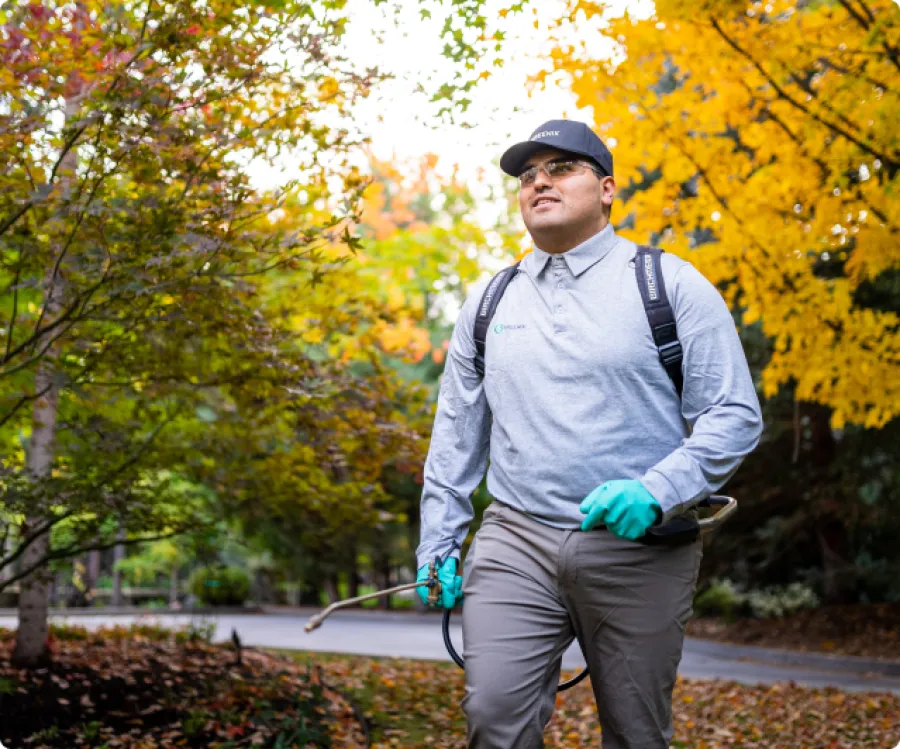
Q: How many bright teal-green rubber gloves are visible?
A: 2